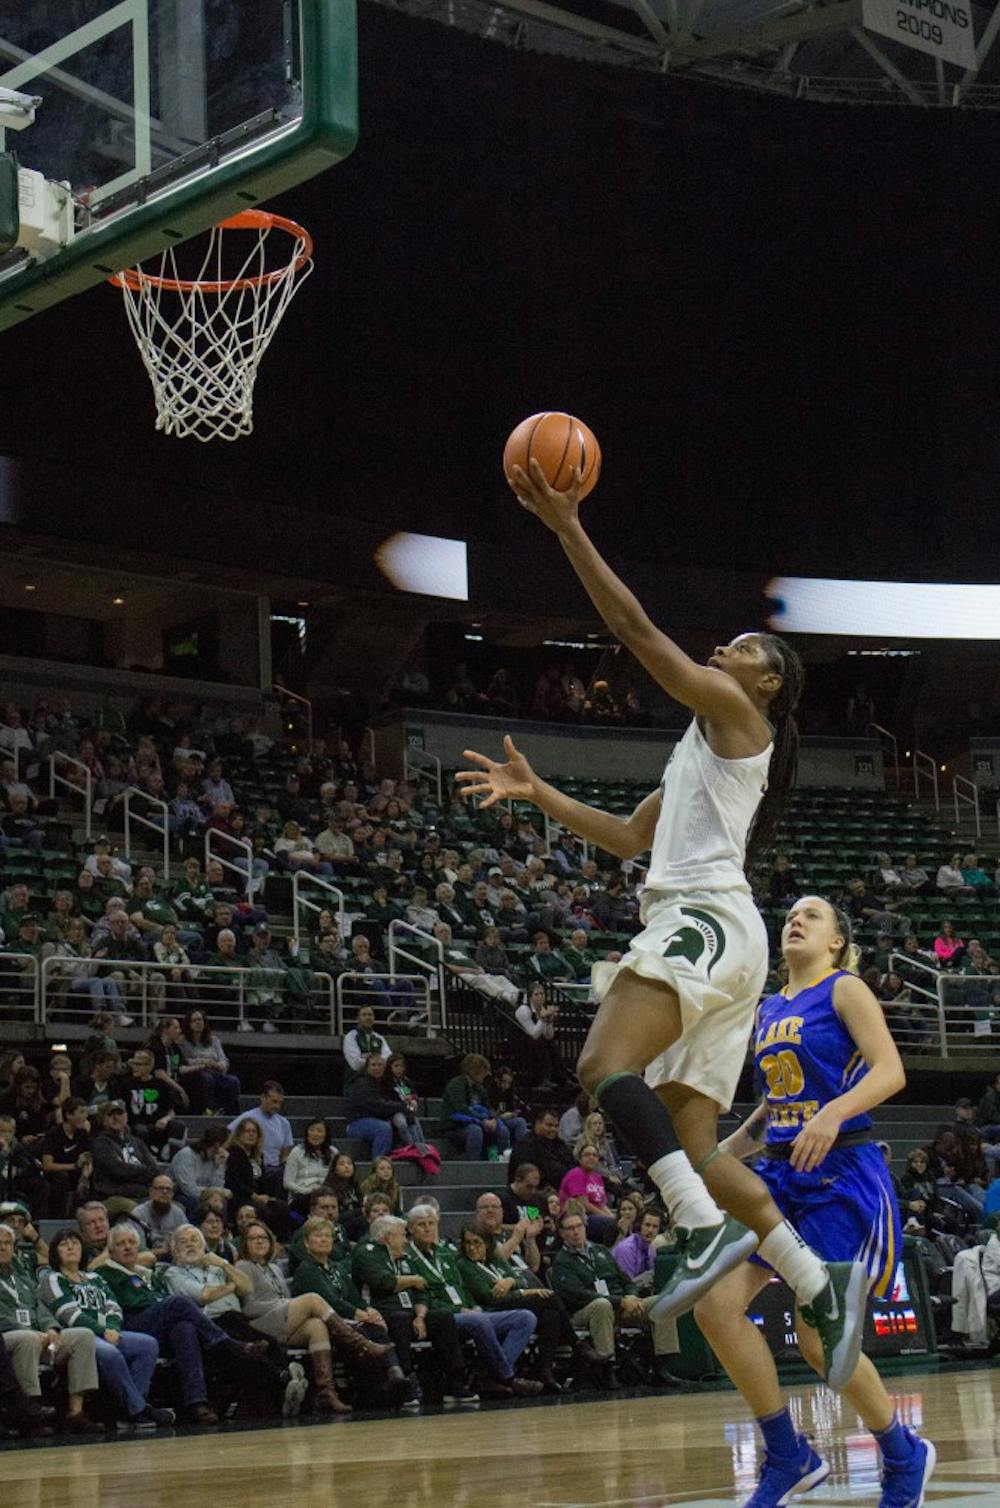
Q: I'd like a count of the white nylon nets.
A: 1